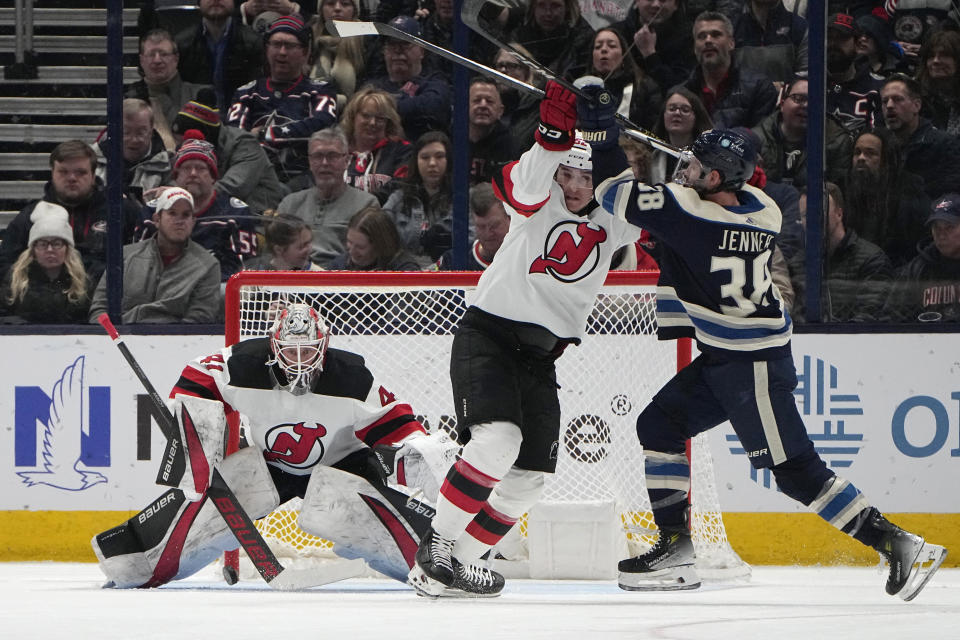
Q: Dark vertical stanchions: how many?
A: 3